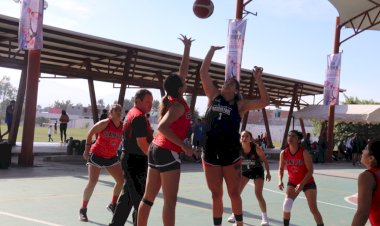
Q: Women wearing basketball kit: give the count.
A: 6